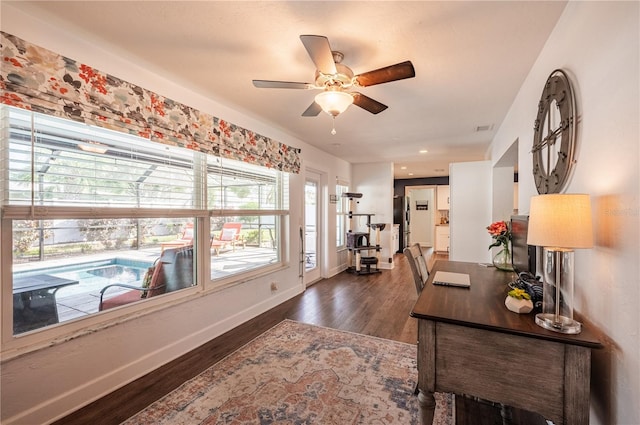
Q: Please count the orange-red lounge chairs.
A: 2